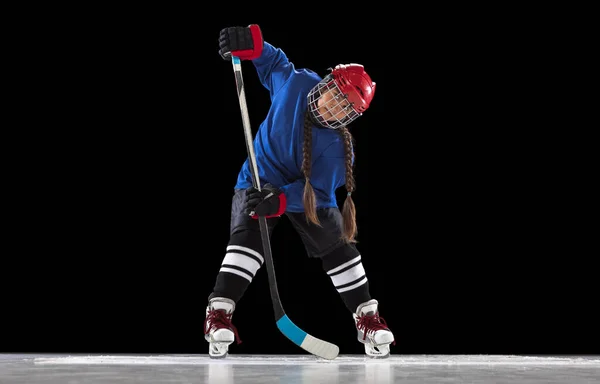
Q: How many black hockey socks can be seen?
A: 2